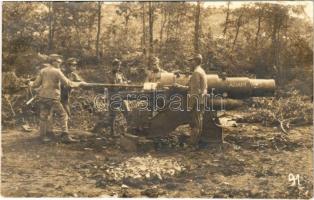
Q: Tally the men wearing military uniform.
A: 5